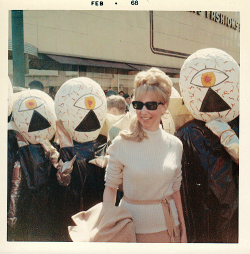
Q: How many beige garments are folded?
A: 1